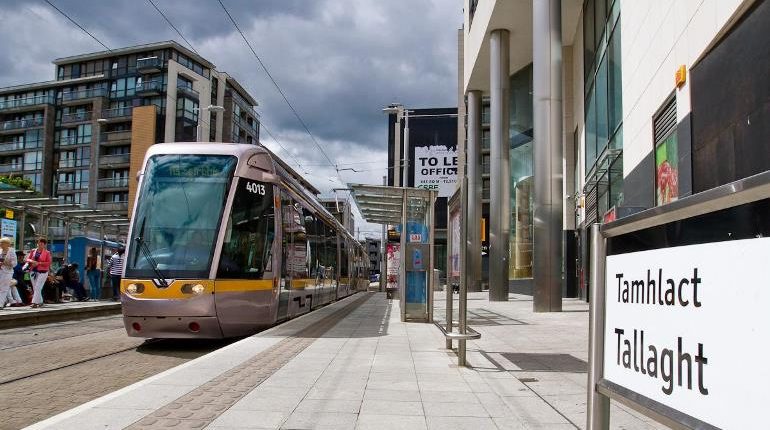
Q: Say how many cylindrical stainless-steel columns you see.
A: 3